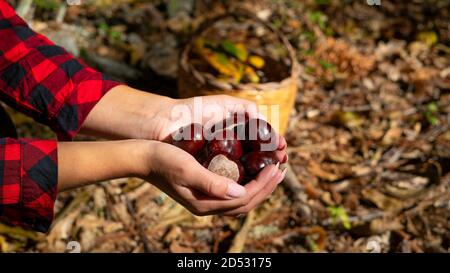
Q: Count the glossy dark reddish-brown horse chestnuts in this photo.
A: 6